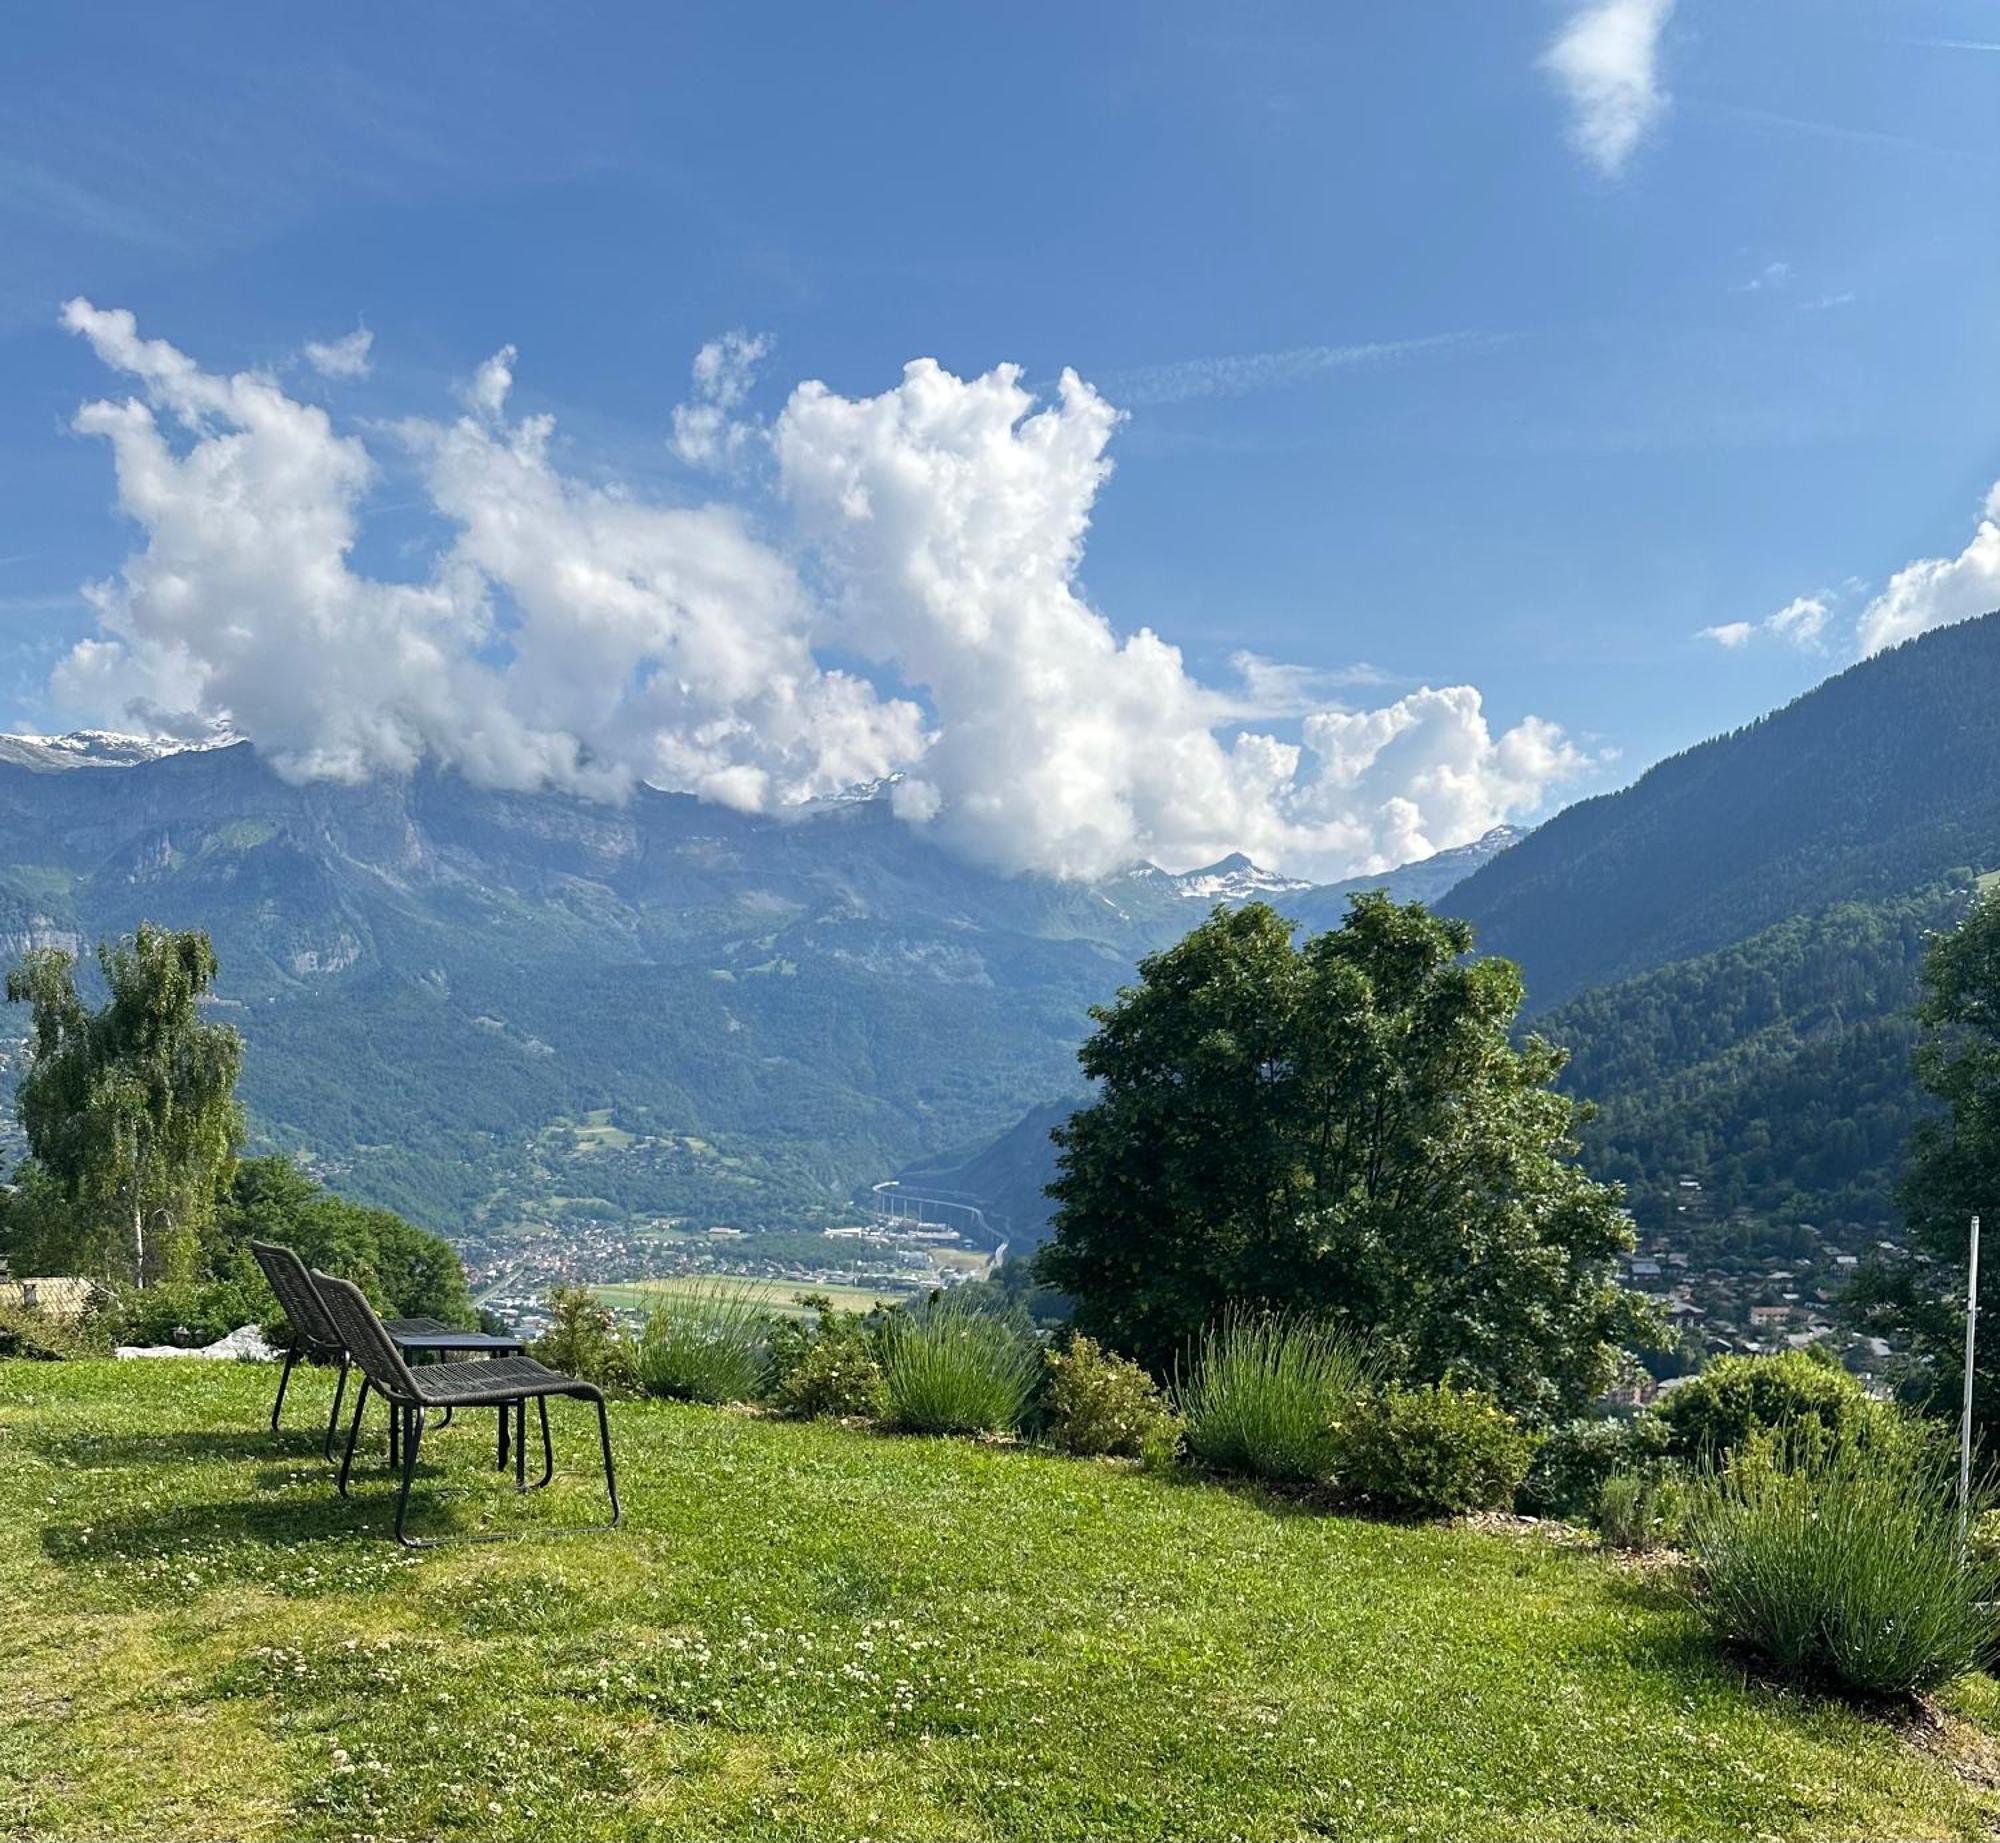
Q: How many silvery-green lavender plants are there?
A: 4